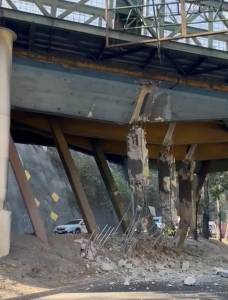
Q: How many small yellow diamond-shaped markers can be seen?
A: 4